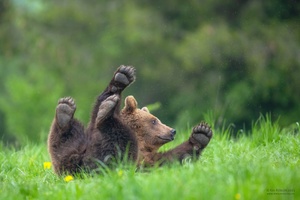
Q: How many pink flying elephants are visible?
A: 0